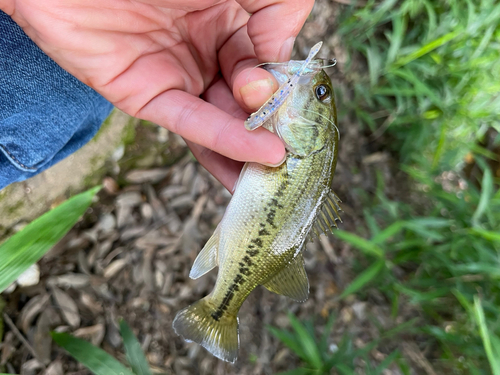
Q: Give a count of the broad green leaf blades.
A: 3